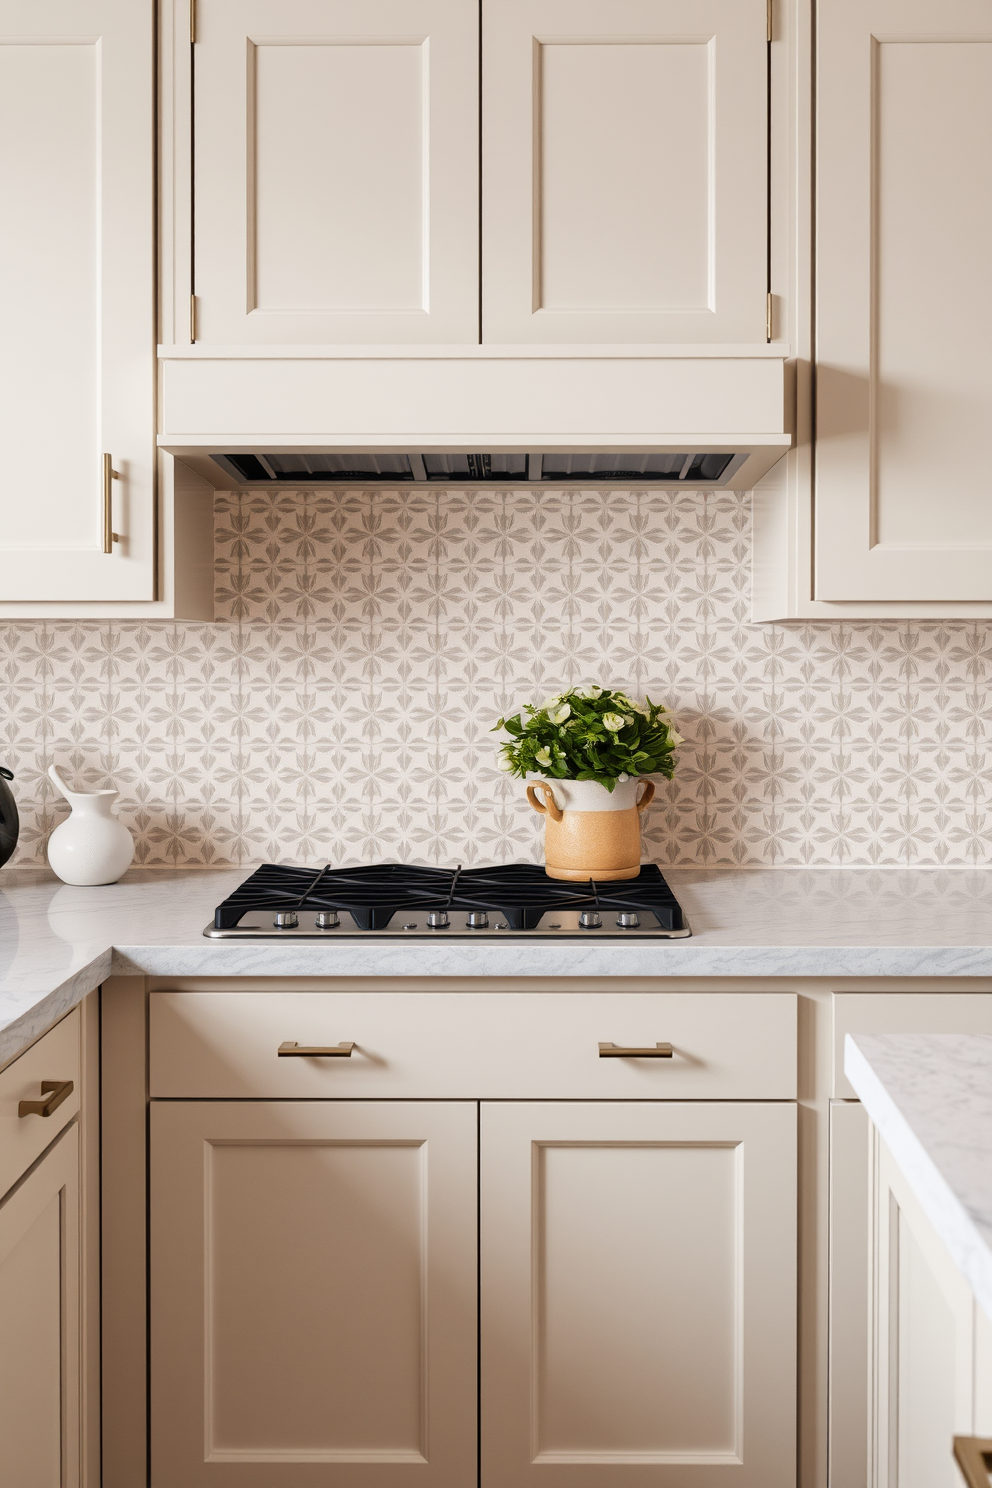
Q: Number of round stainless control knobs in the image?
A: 6